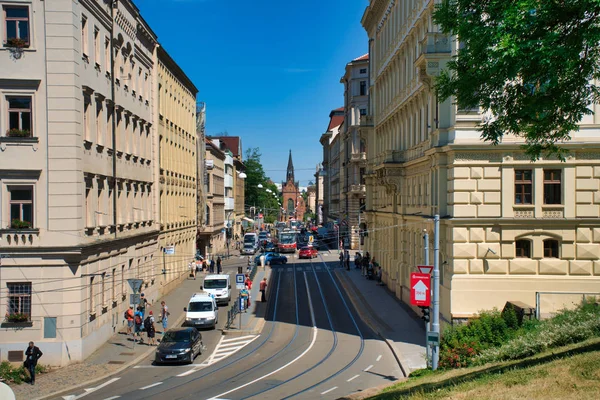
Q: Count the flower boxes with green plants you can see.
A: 4